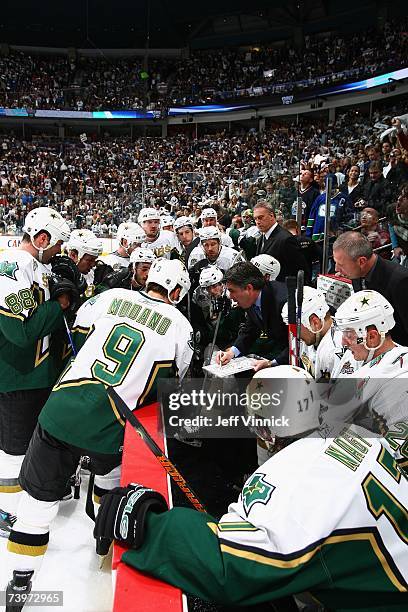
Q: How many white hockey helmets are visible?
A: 15